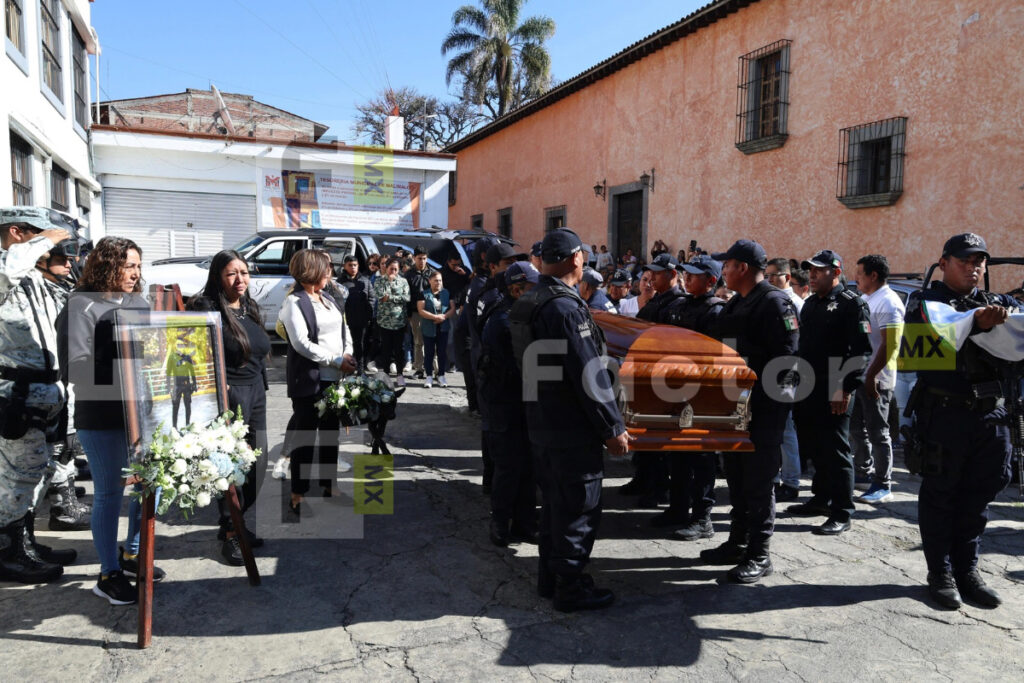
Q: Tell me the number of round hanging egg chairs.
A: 0